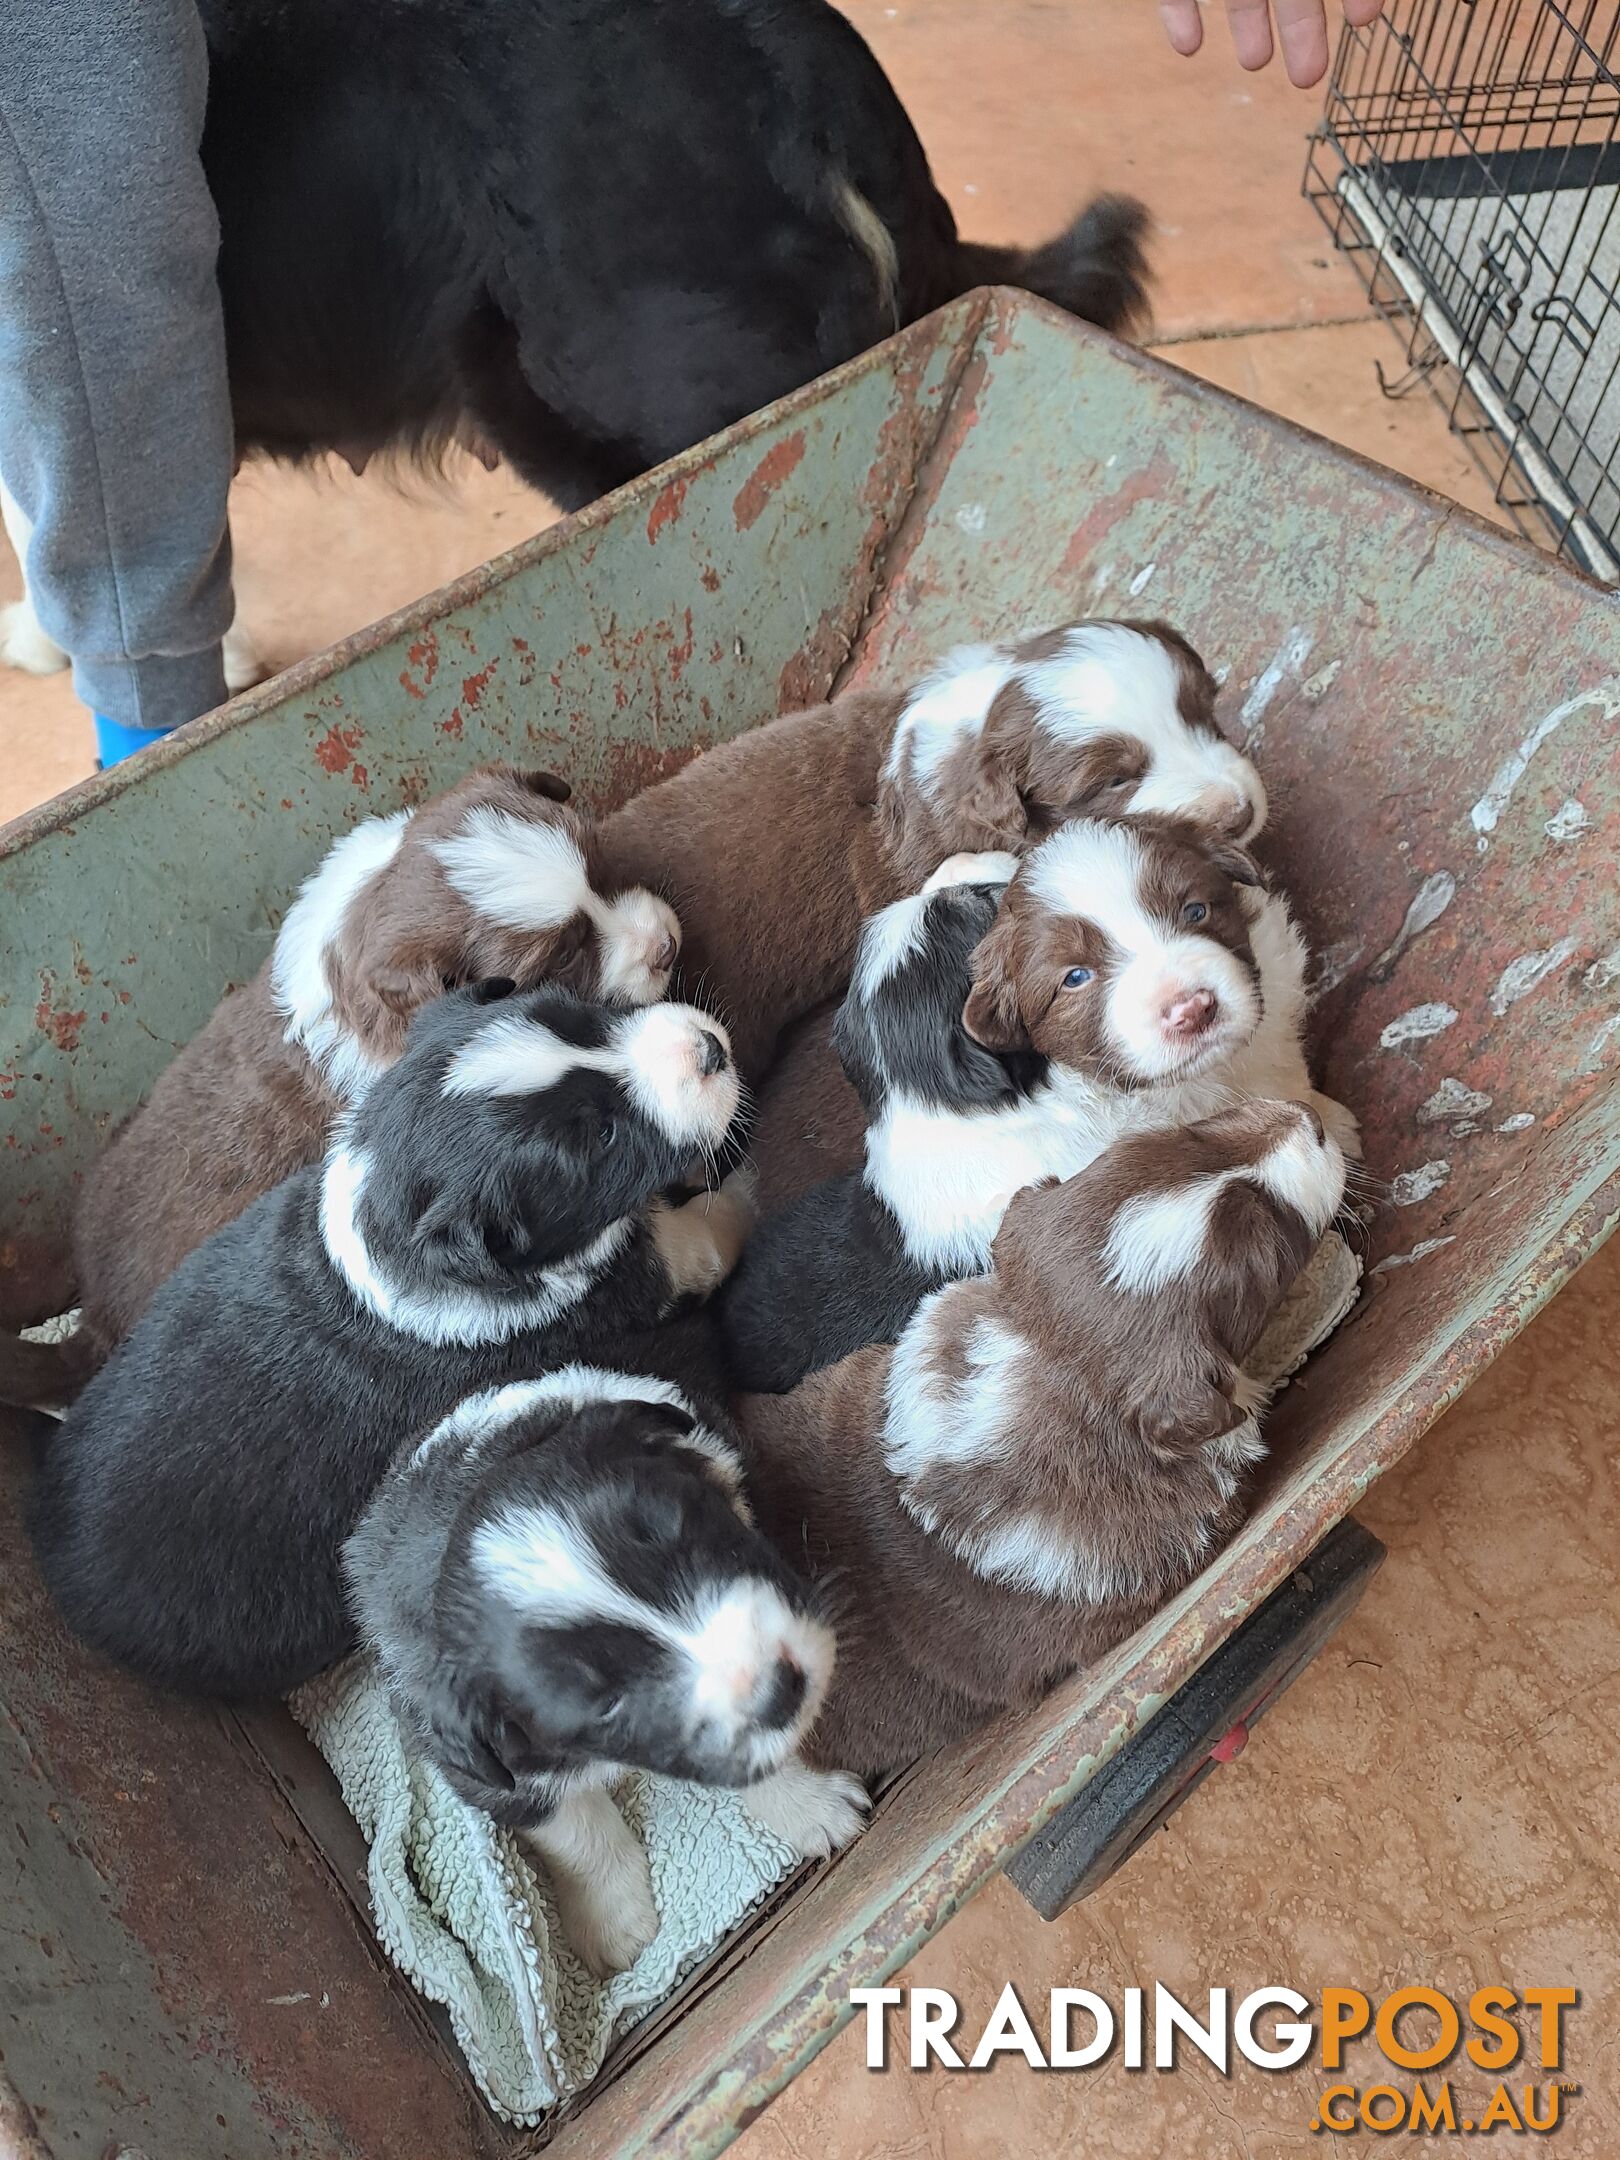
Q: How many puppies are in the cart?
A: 7